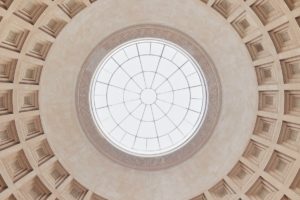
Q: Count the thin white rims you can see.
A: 1